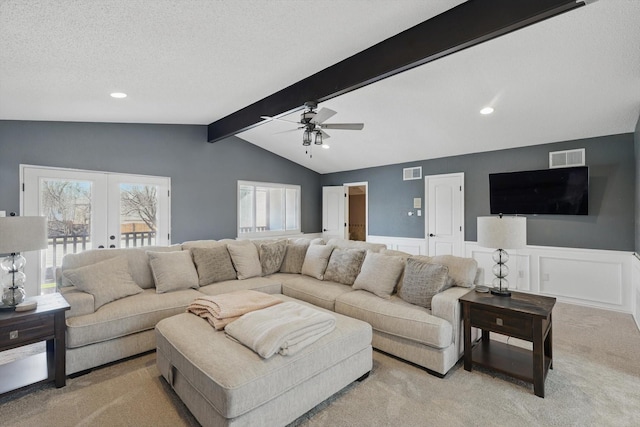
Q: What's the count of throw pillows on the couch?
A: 10